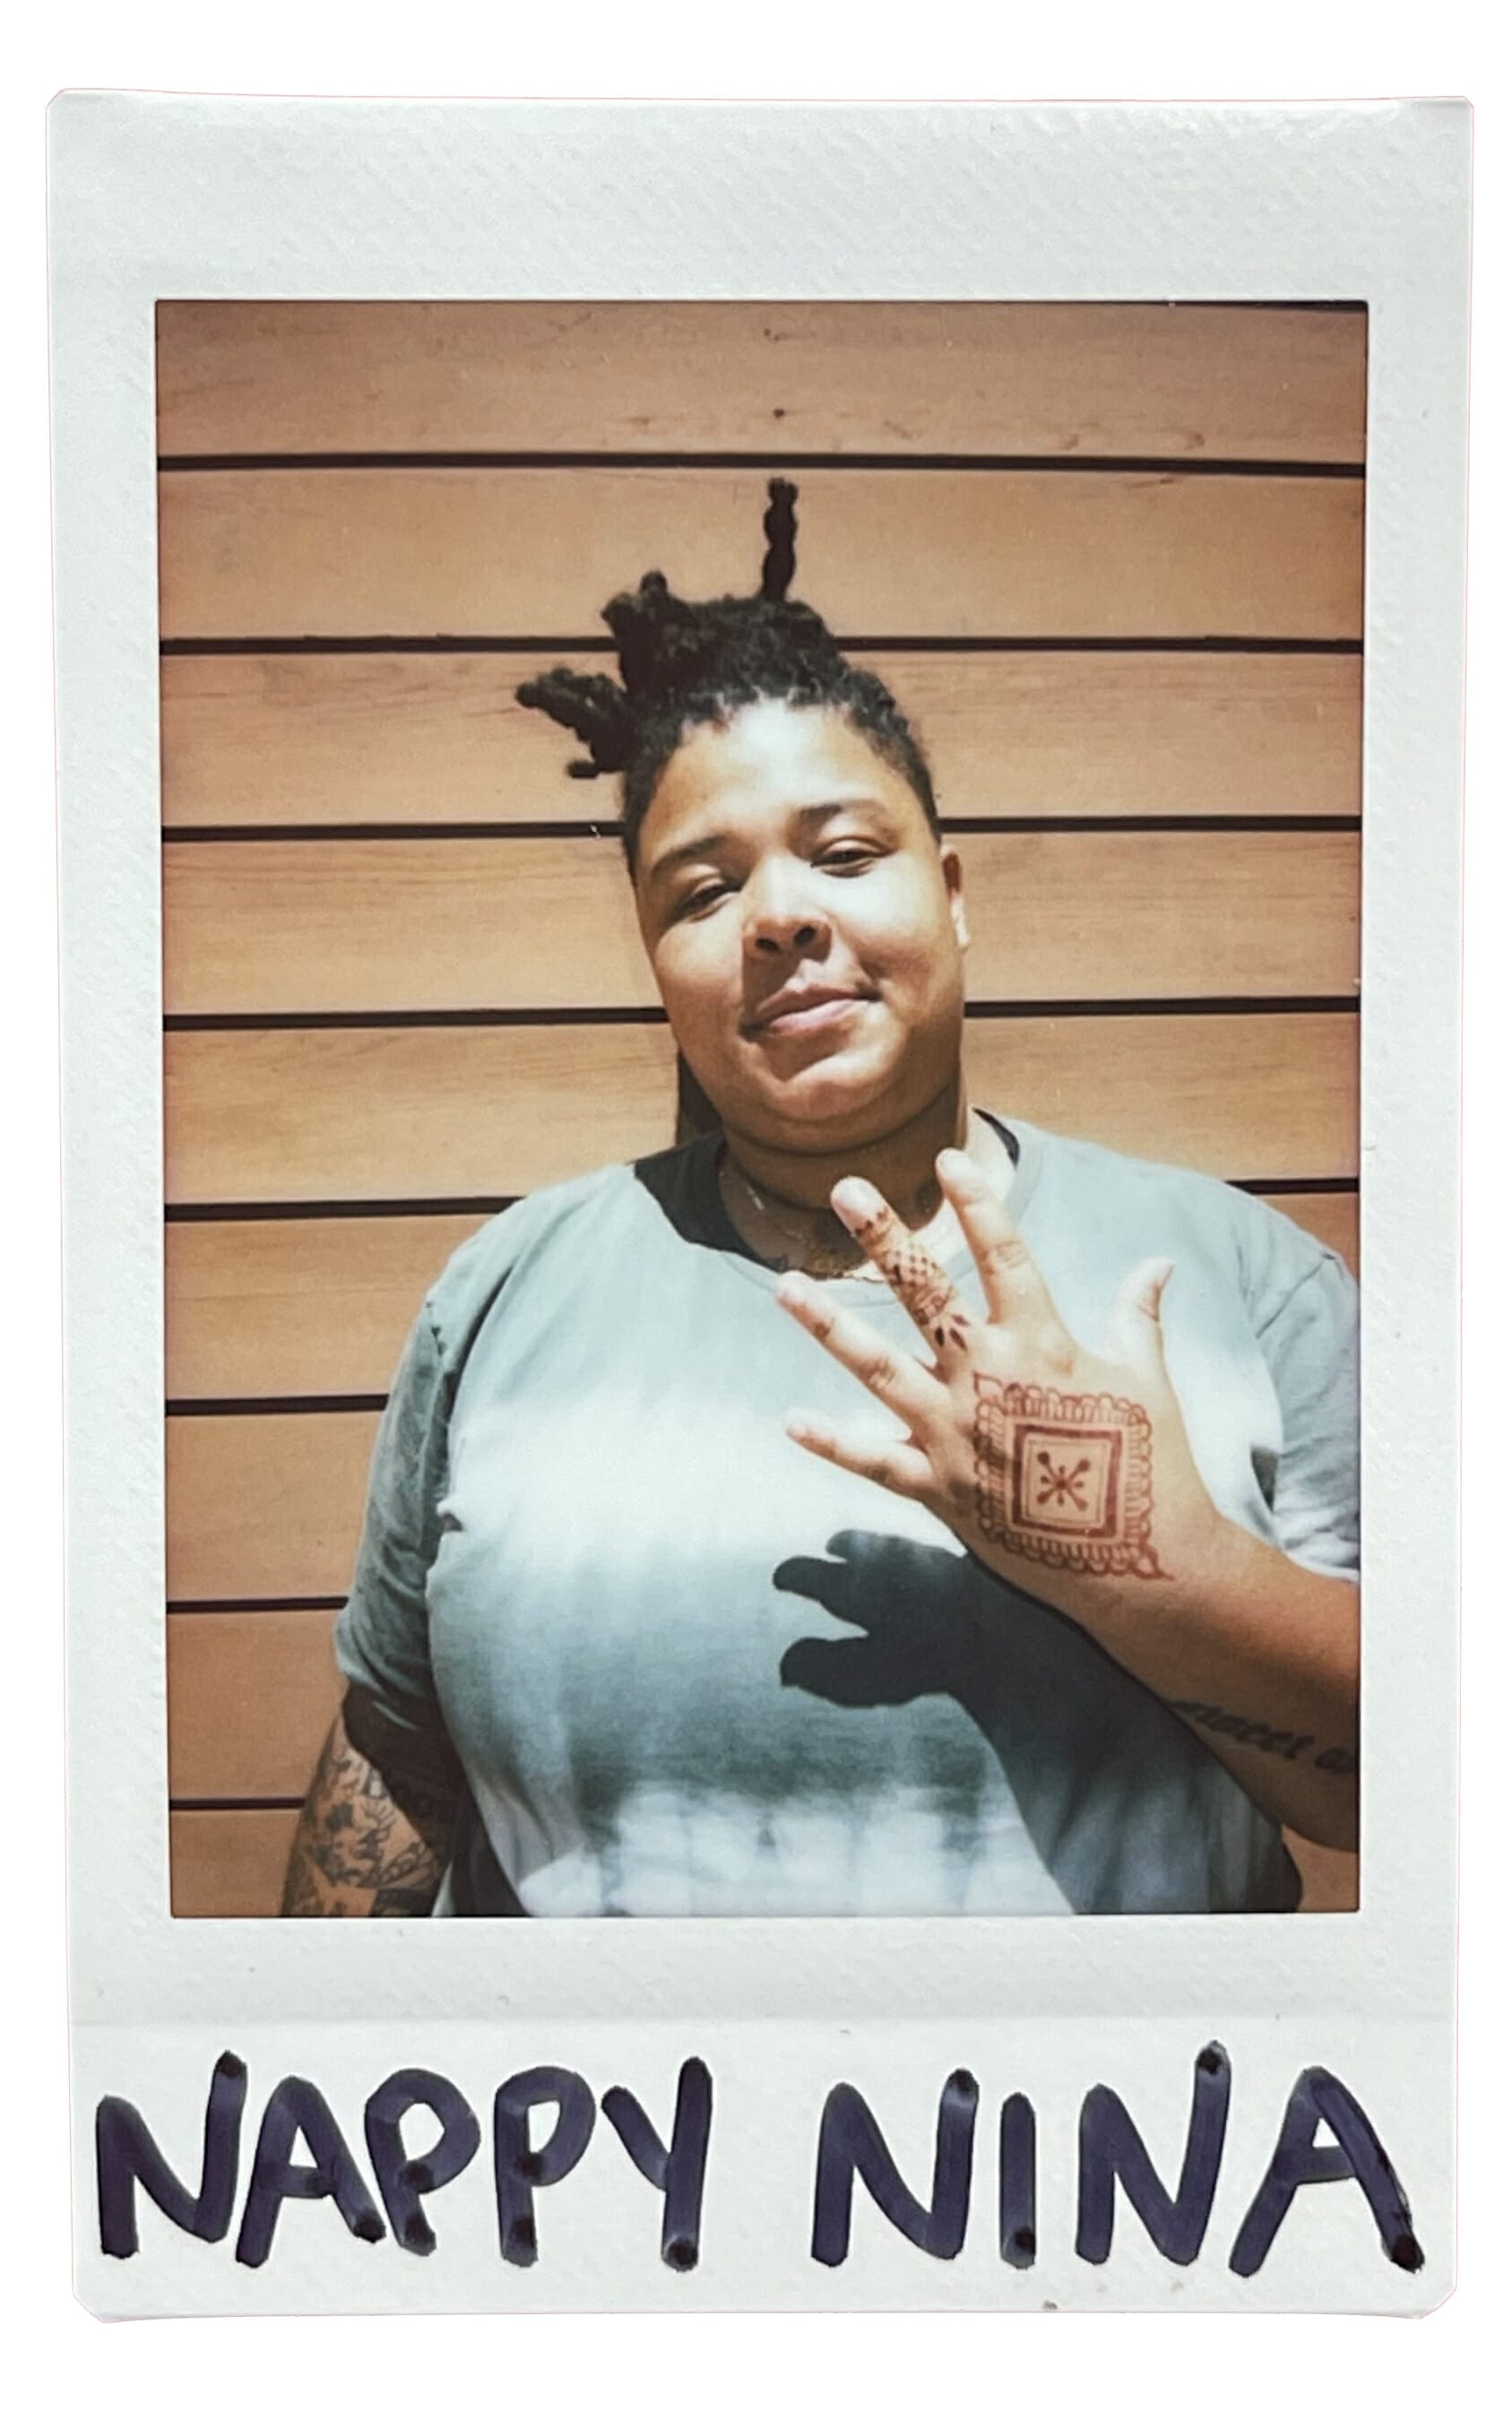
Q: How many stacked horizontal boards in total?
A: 9